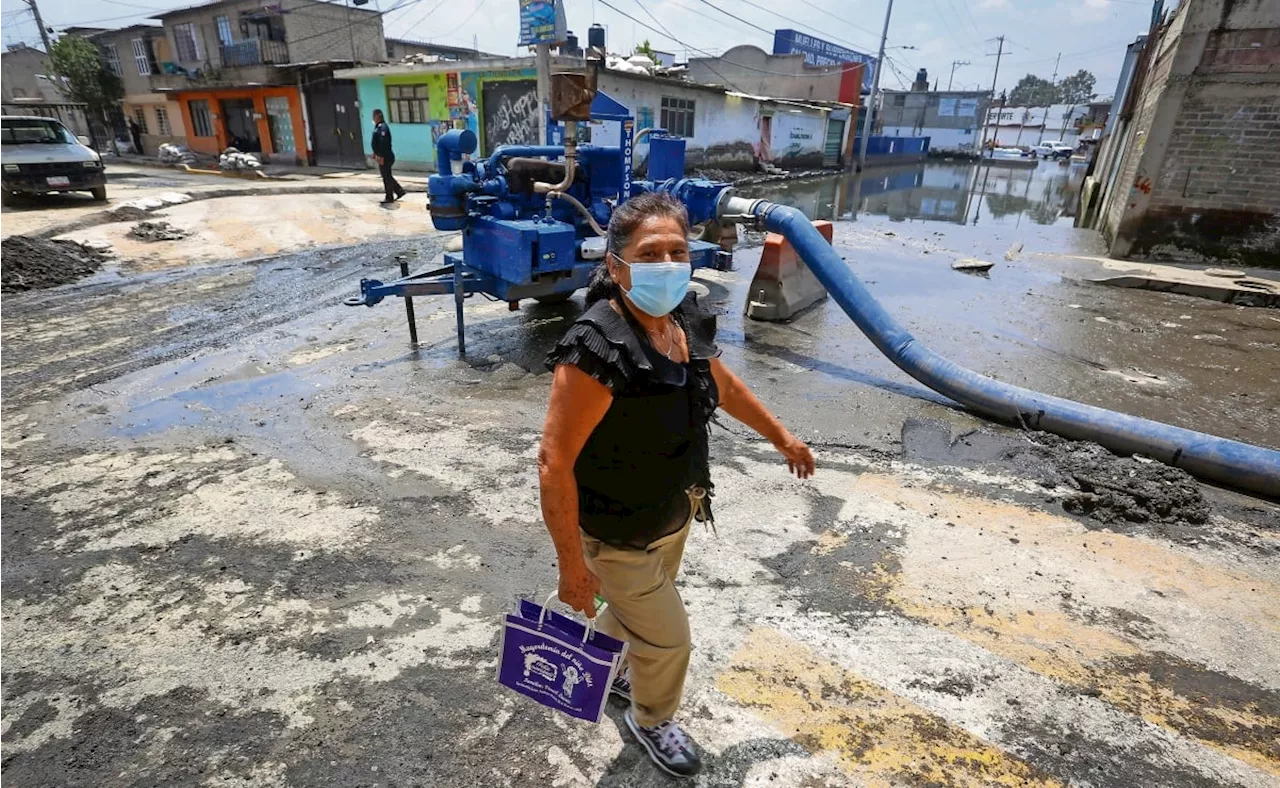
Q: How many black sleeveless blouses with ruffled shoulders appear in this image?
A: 1